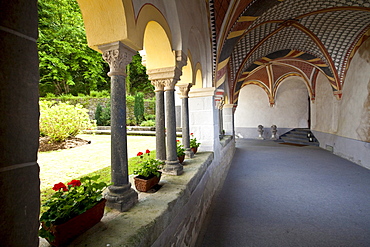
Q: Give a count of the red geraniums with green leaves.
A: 4